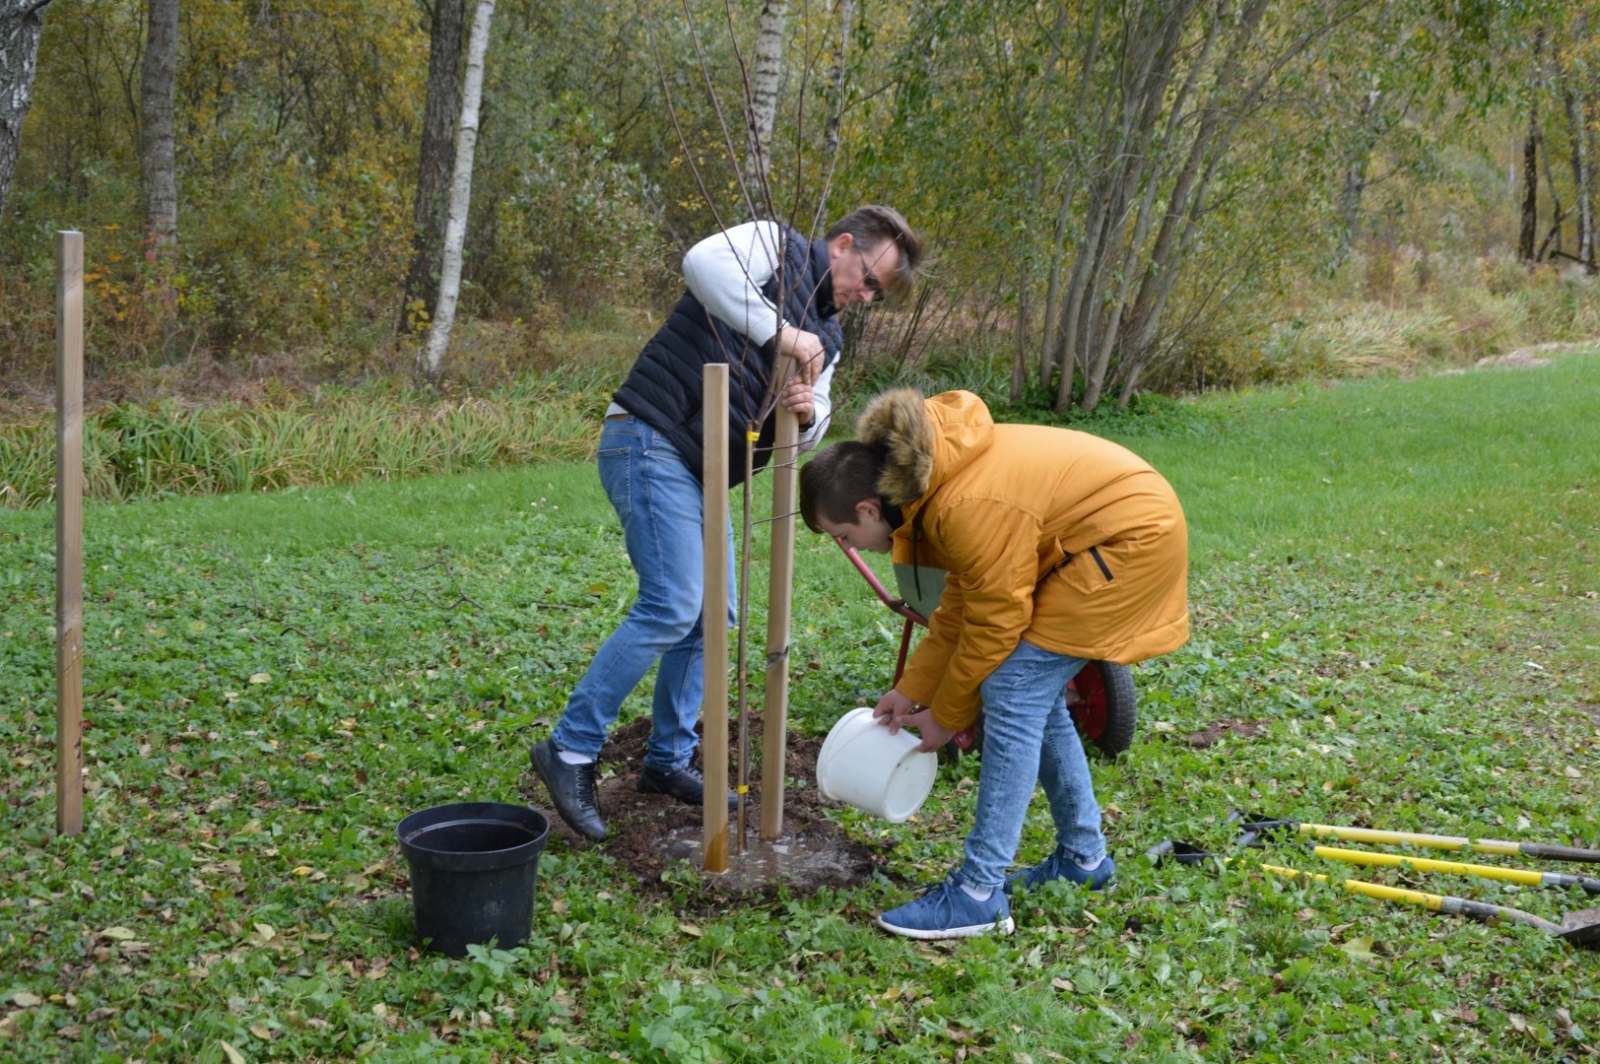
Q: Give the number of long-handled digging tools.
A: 3